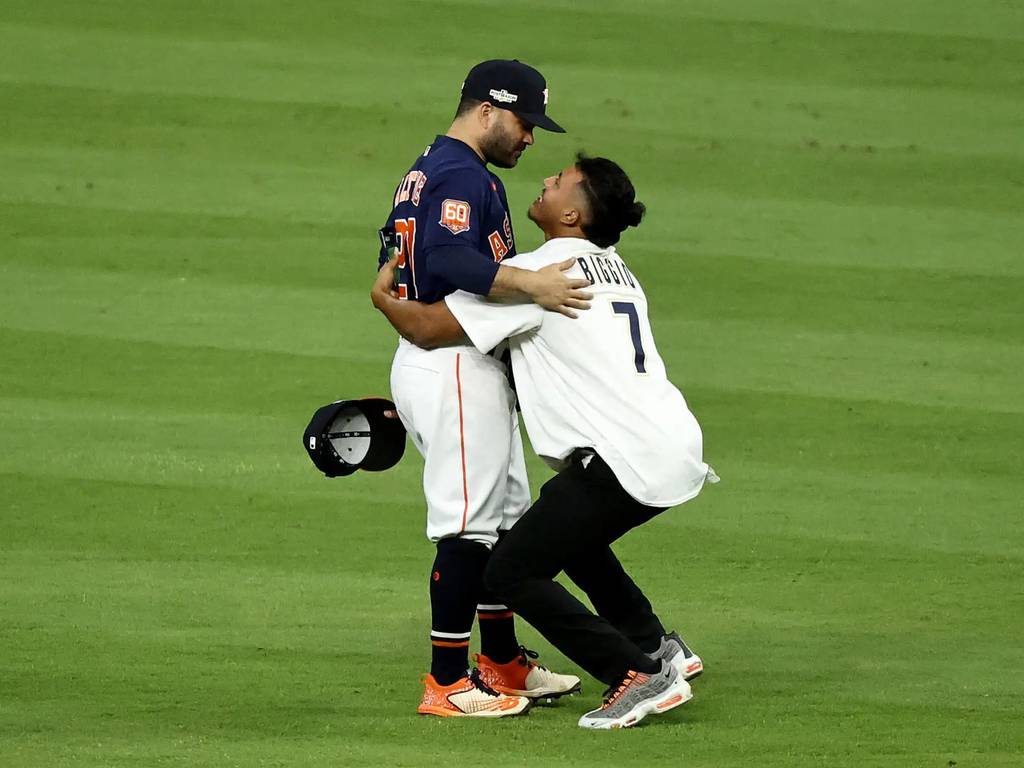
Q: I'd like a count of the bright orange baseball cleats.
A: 2